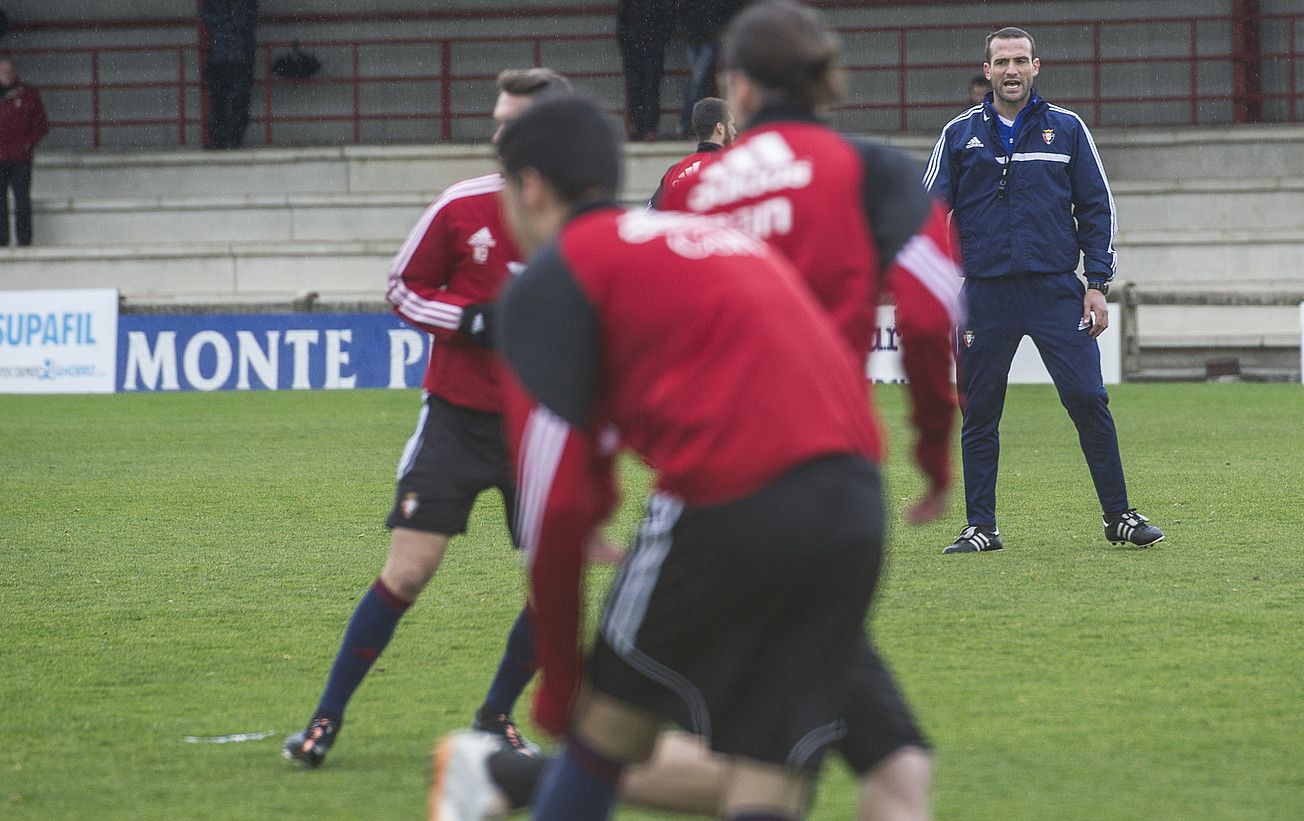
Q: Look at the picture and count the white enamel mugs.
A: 0